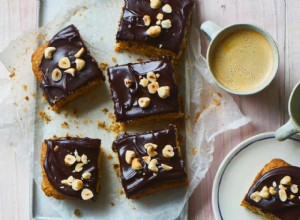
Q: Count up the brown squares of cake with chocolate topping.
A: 6